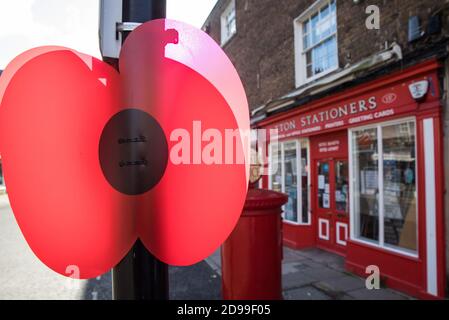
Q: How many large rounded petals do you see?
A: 2